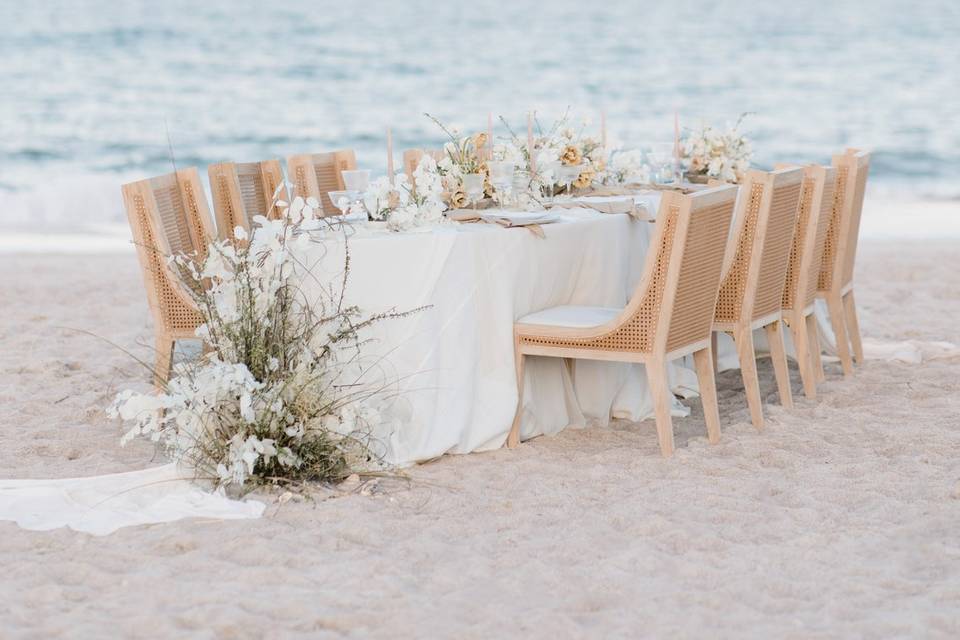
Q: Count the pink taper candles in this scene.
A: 5